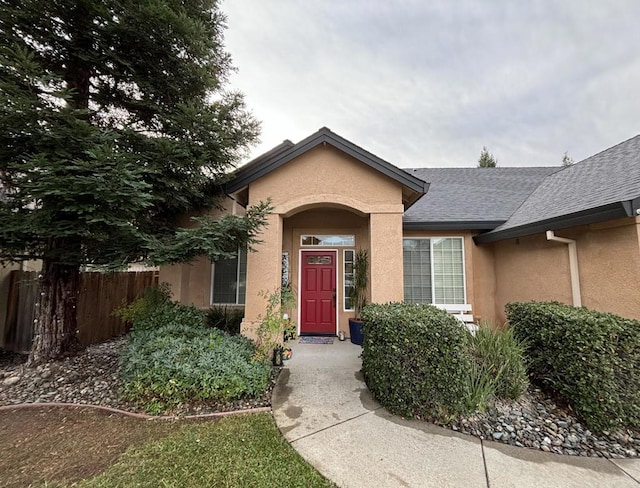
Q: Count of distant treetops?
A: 2